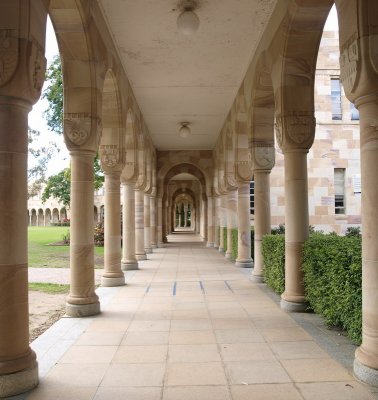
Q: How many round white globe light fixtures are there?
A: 2